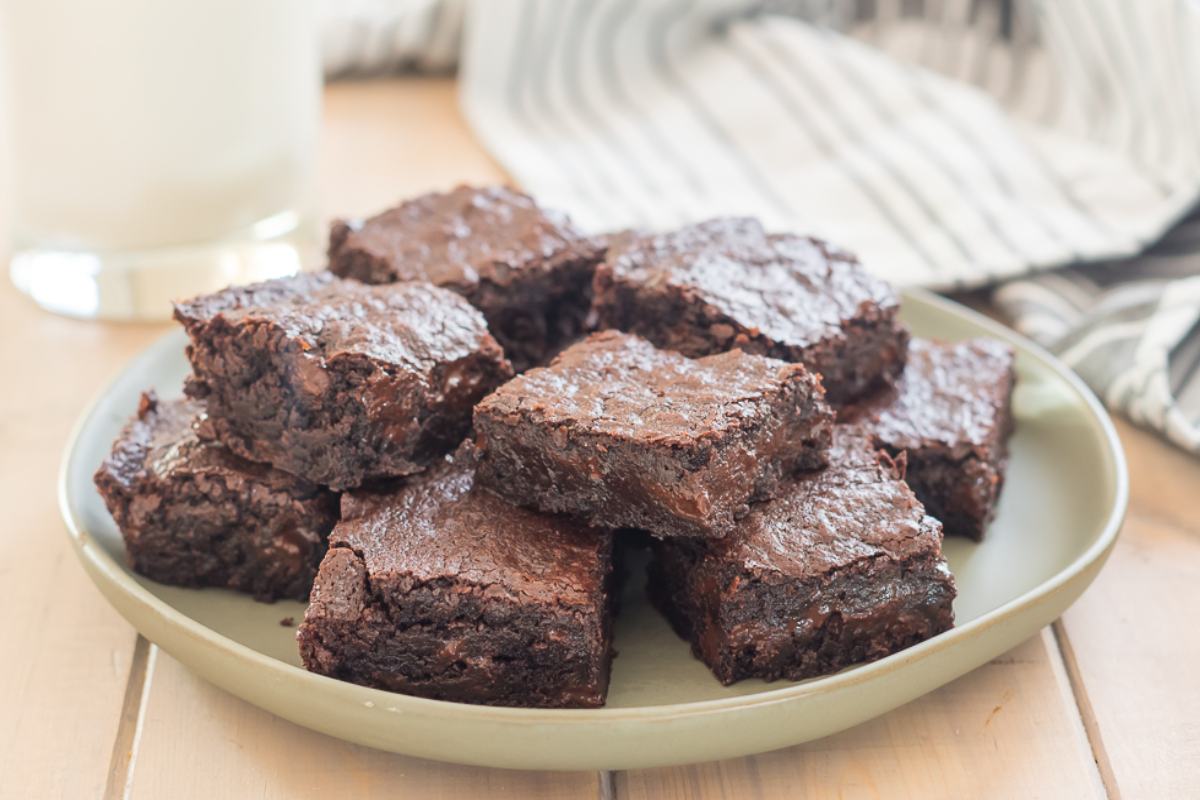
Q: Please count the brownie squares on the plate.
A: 8